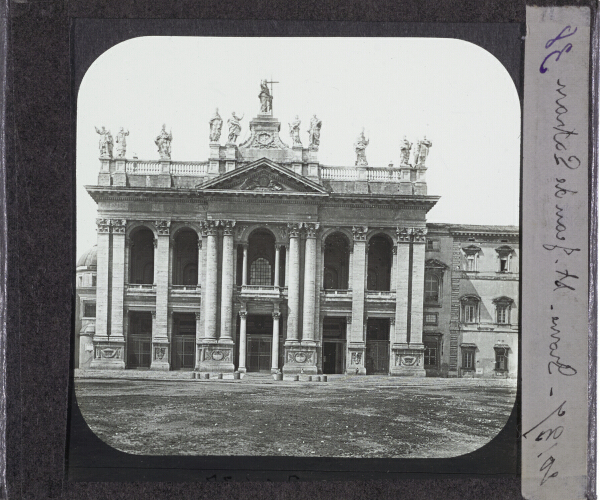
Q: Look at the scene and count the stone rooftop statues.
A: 11